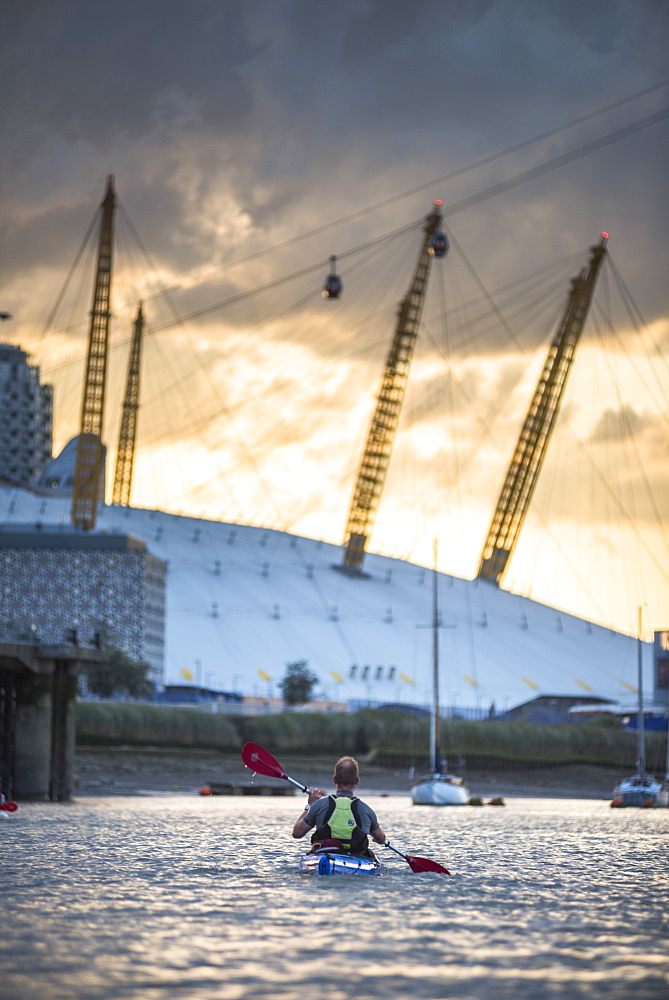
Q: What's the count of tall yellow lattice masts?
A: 4